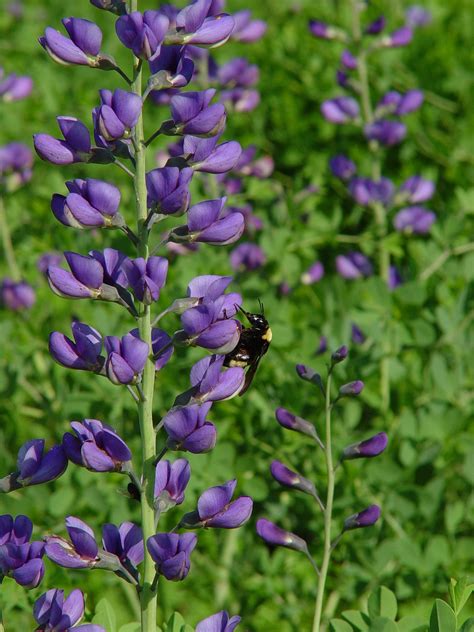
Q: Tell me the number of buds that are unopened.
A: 8